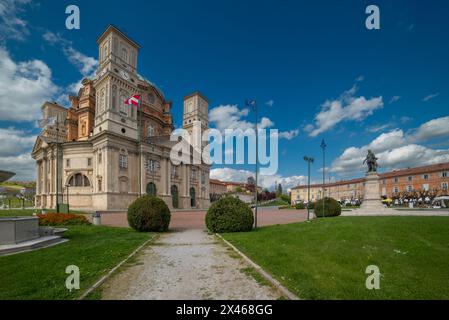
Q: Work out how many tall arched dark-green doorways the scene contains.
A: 3